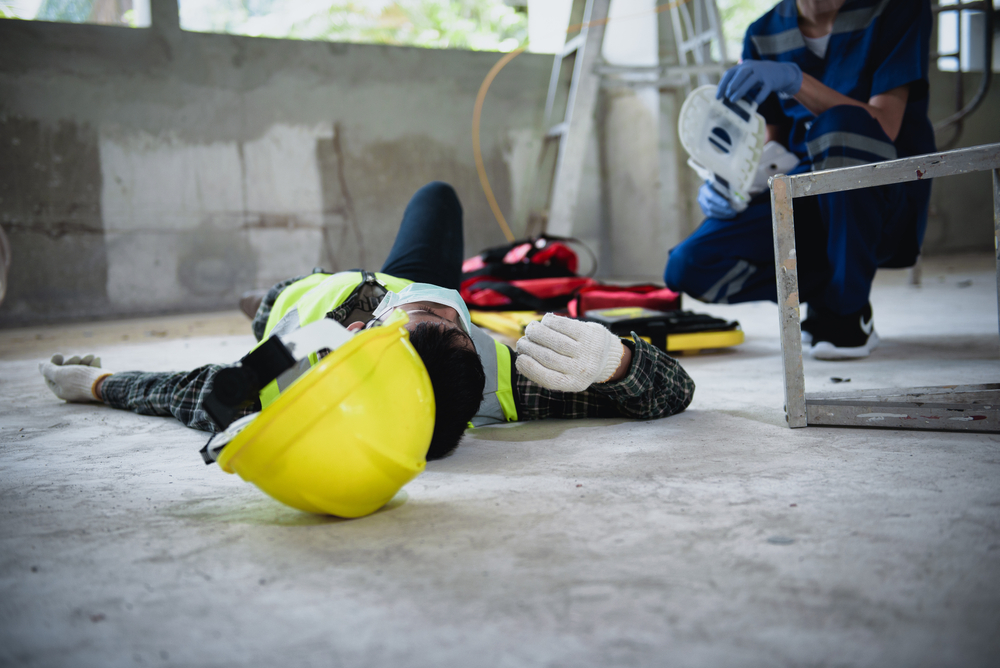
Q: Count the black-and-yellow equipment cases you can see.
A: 1